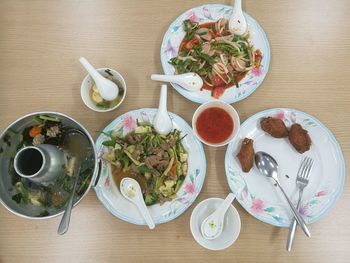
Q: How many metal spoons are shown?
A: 2